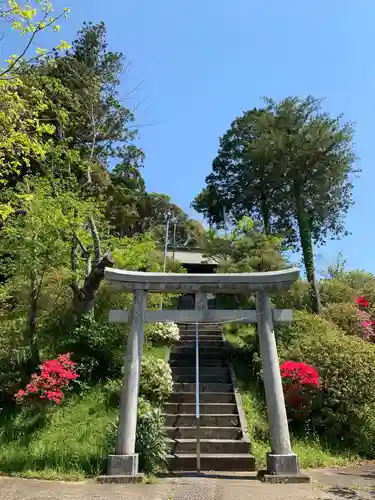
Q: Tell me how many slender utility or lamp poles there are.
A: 2